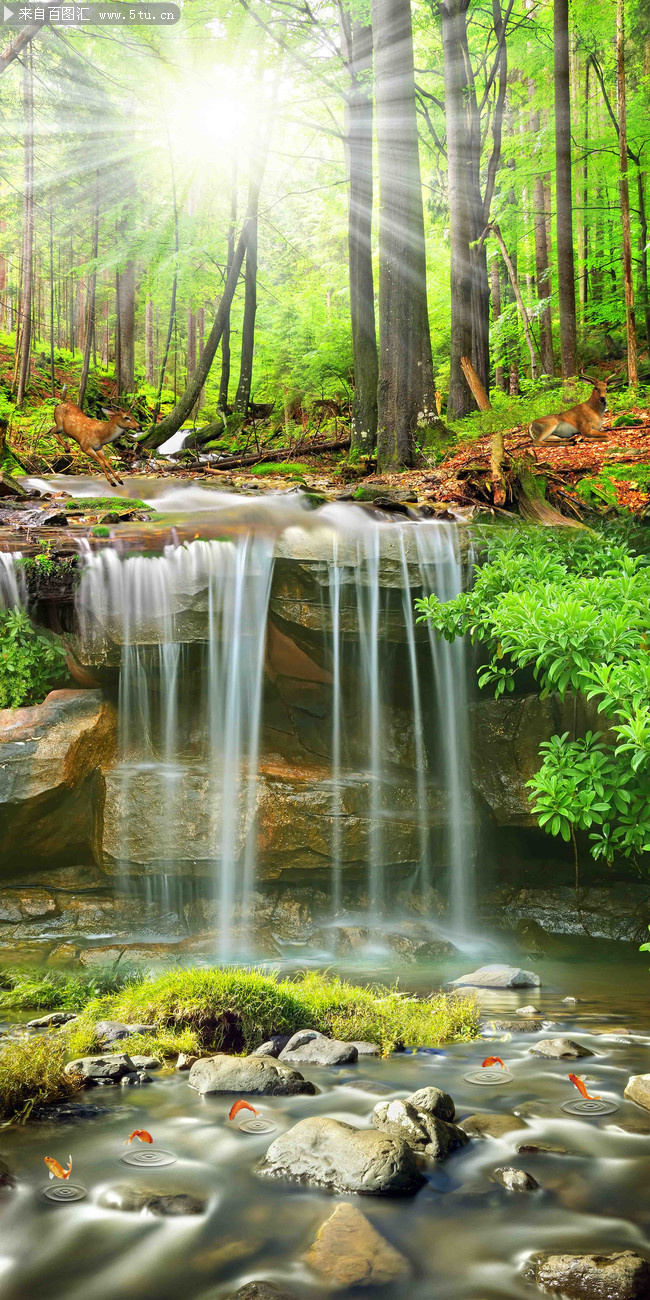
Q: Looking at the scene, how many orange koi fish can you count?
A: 5